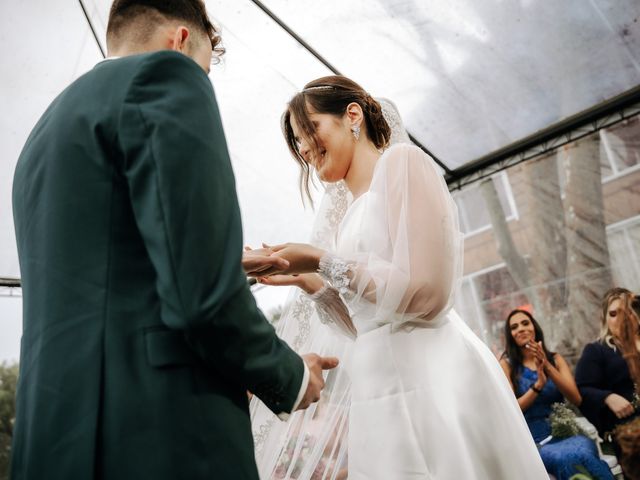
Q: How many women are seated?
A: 2